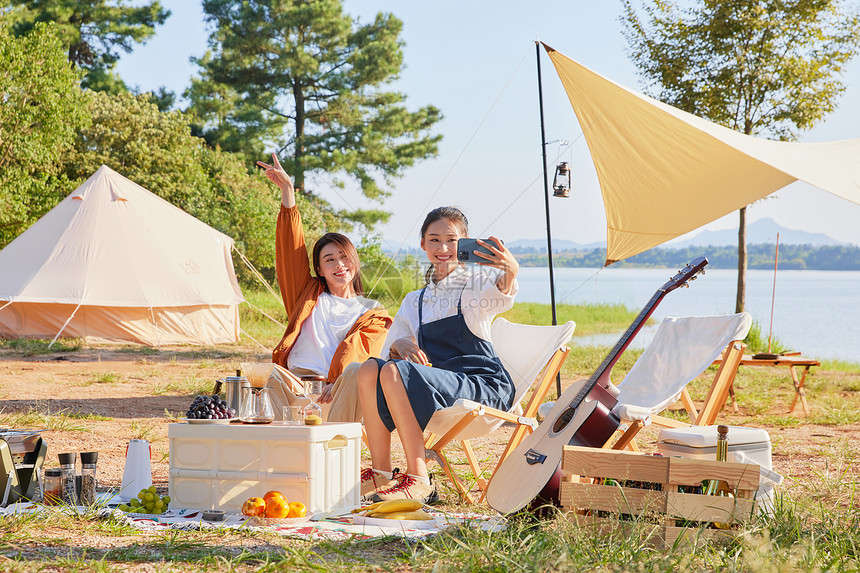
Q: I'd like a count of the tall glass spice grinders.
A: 2